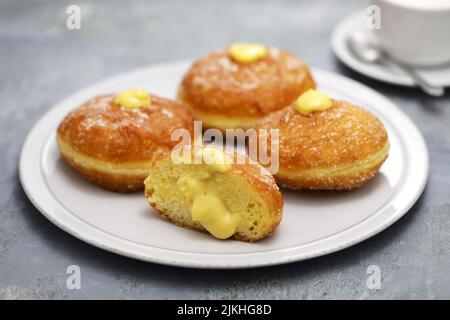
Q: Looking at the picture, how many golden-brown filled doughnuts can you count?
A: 4